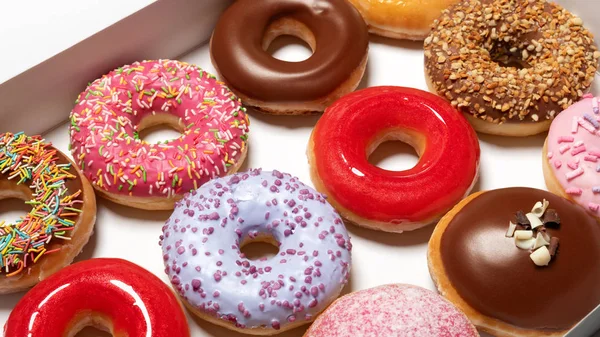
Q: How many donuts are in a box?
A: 11